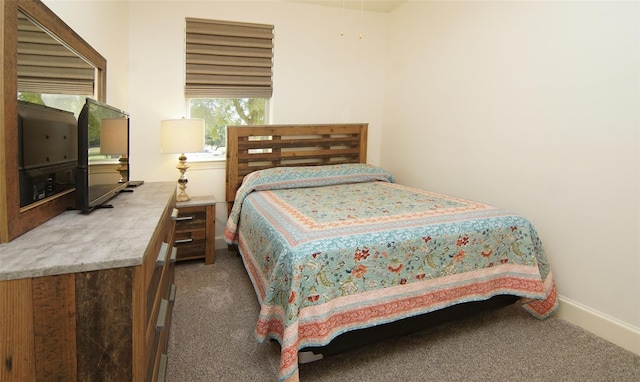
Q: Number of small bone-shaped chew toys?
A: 0